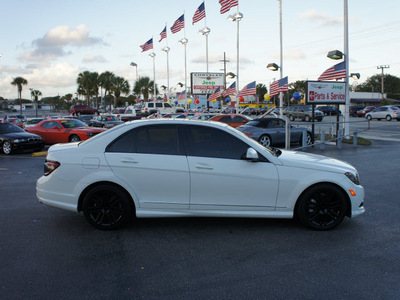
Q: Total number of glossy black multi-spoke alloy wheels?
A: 2